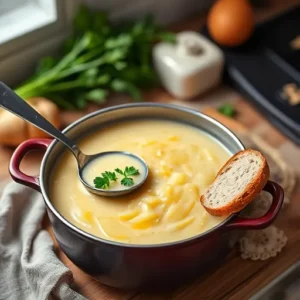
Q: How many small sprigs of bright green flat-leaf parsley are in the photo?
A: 2